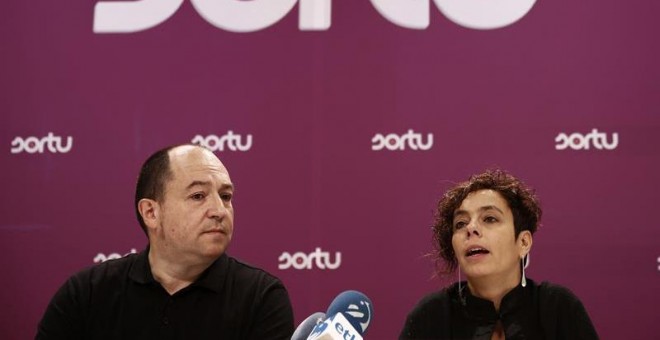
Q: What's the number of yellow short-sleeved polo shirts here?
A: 0